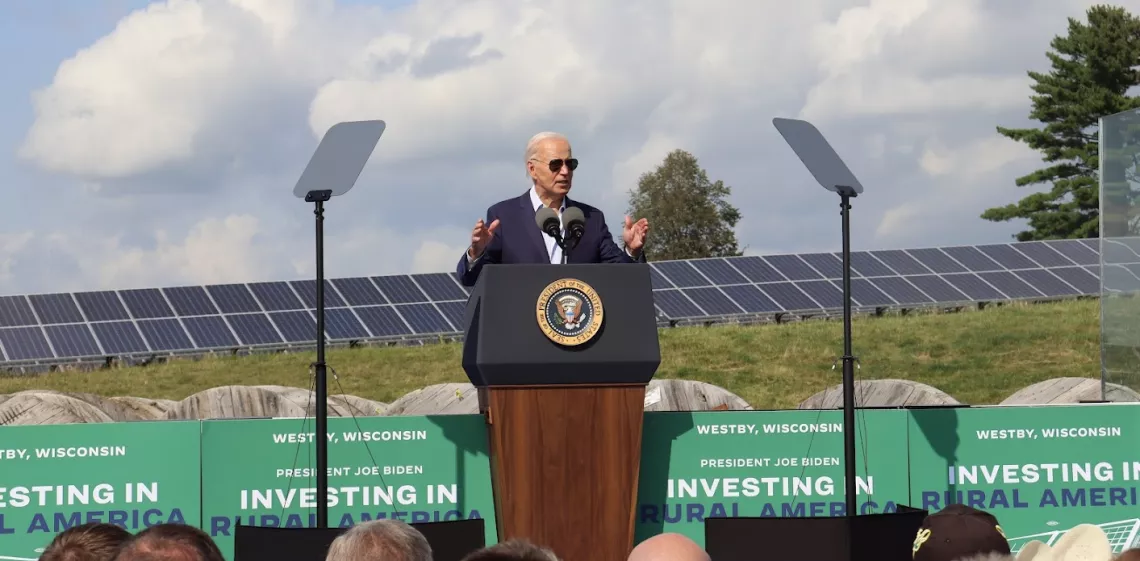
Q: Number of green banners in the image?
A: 4